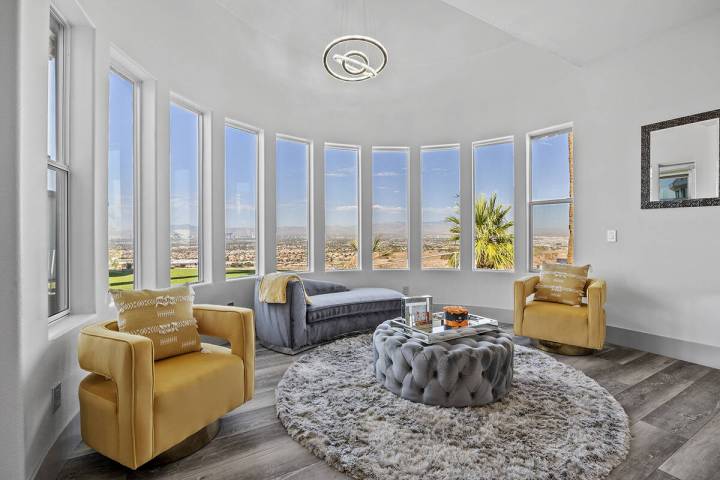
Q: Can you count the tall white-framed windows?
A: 10